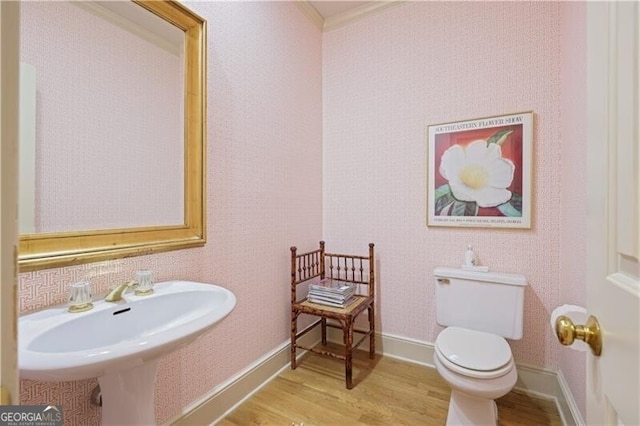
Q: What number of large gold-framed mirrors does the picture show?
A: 1